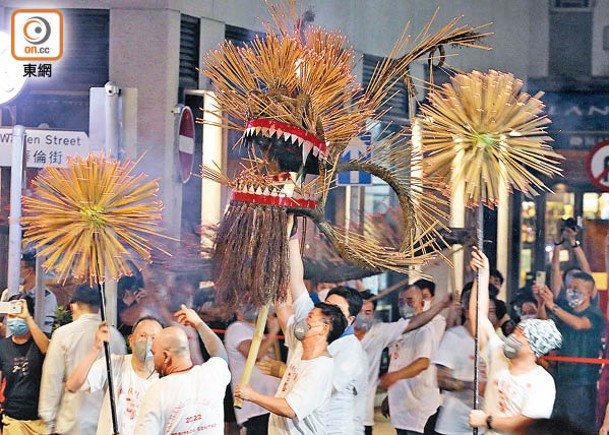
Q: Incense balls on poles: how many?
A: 2